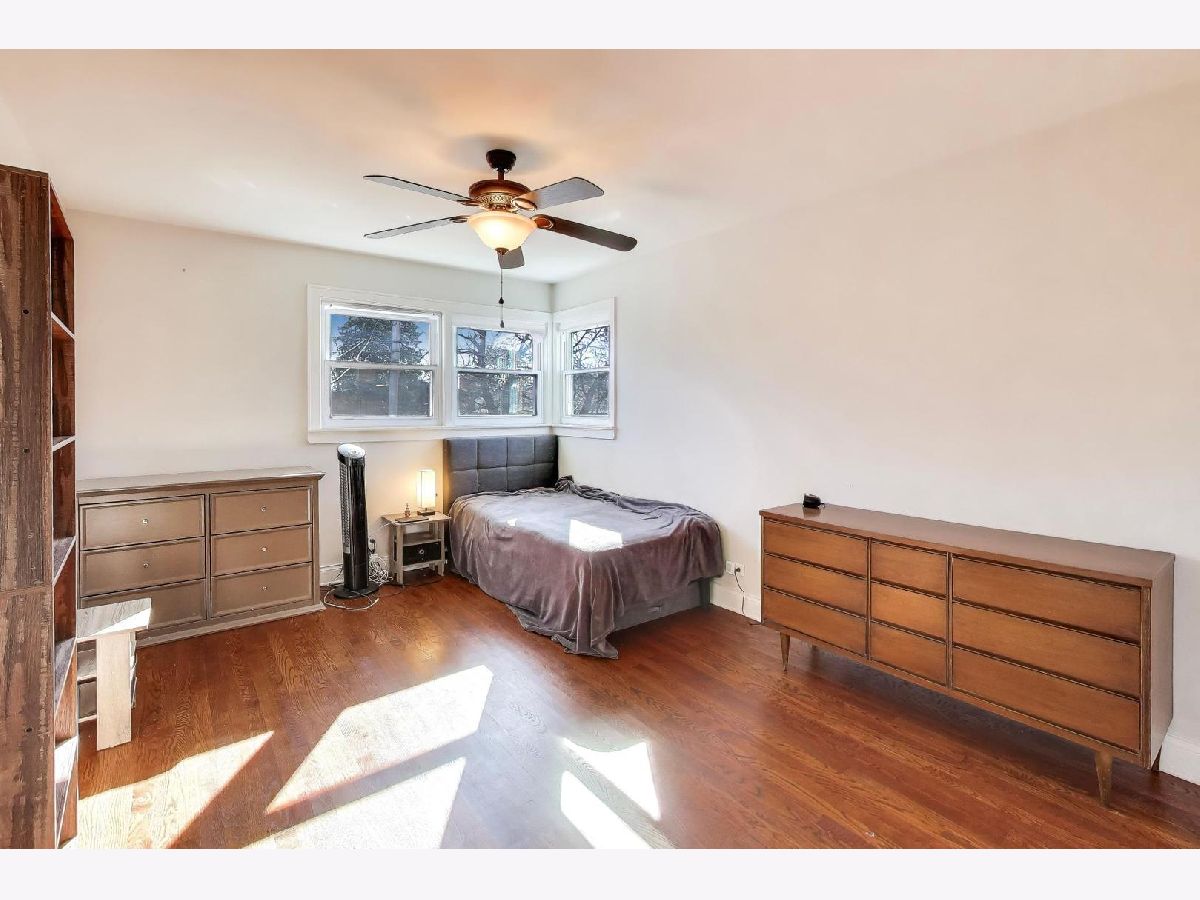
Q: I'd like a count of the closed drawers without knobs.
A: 9